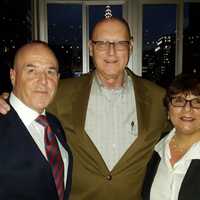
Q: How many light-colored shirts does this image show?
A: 3